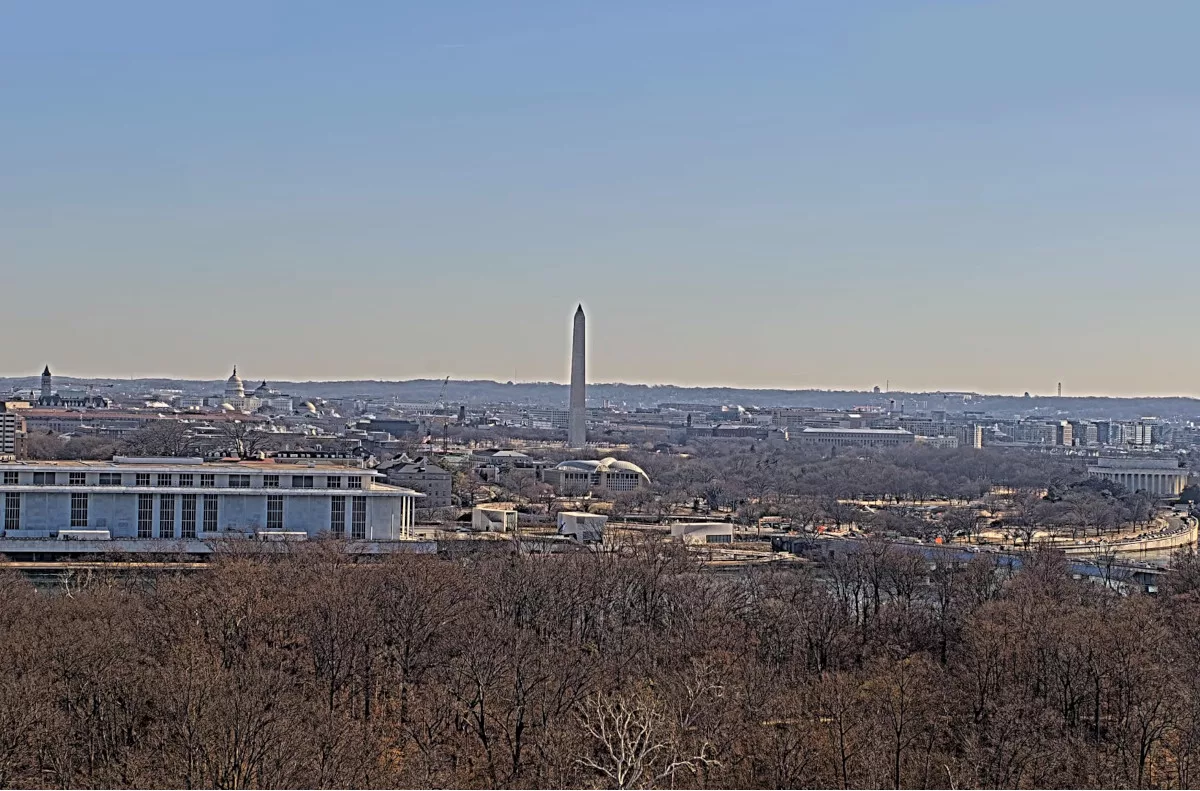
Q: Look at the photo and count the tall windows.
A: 9